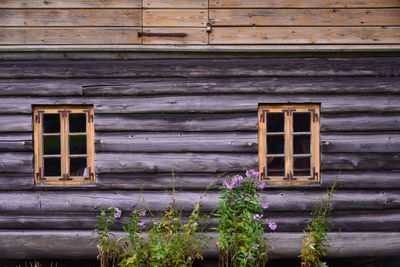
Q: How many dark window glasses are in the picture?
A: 12